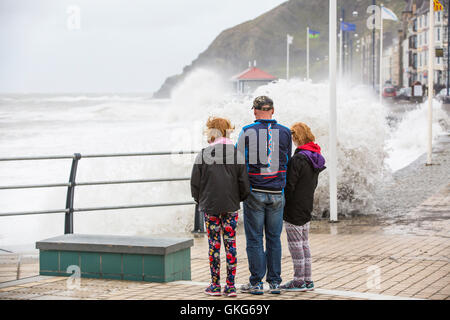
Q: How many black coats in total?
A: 2